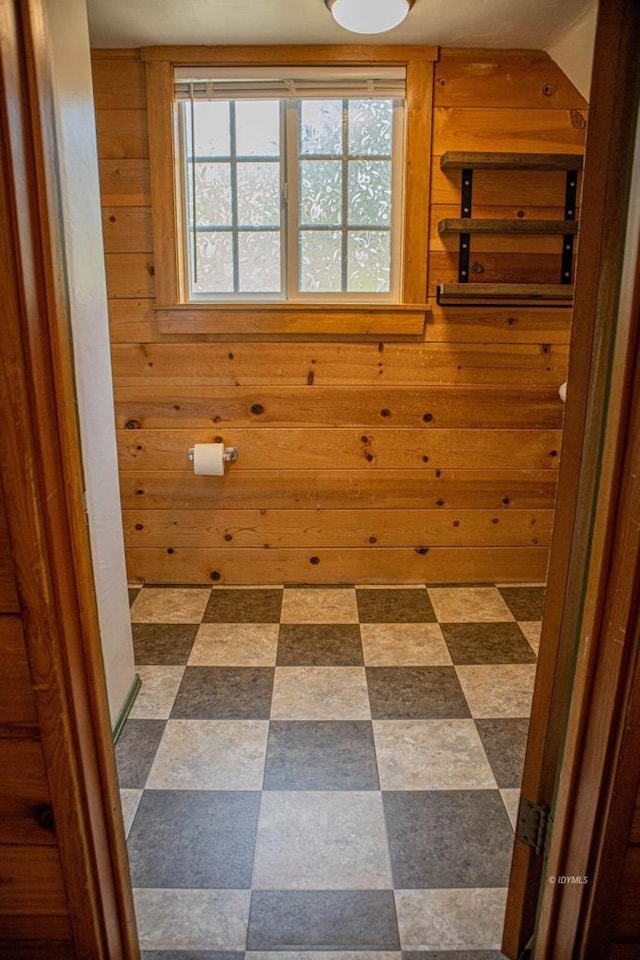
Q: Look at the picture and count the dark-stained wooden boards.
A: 3